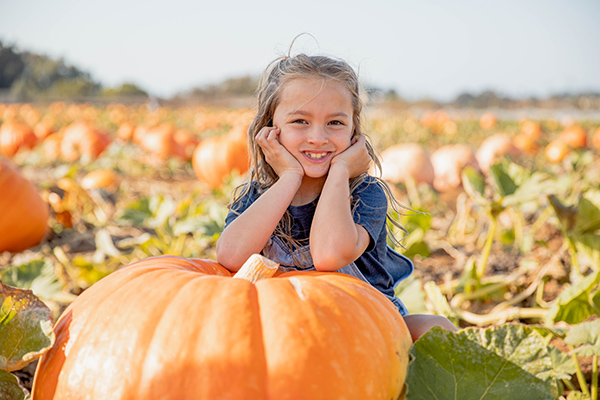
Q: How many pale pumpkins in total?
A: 3